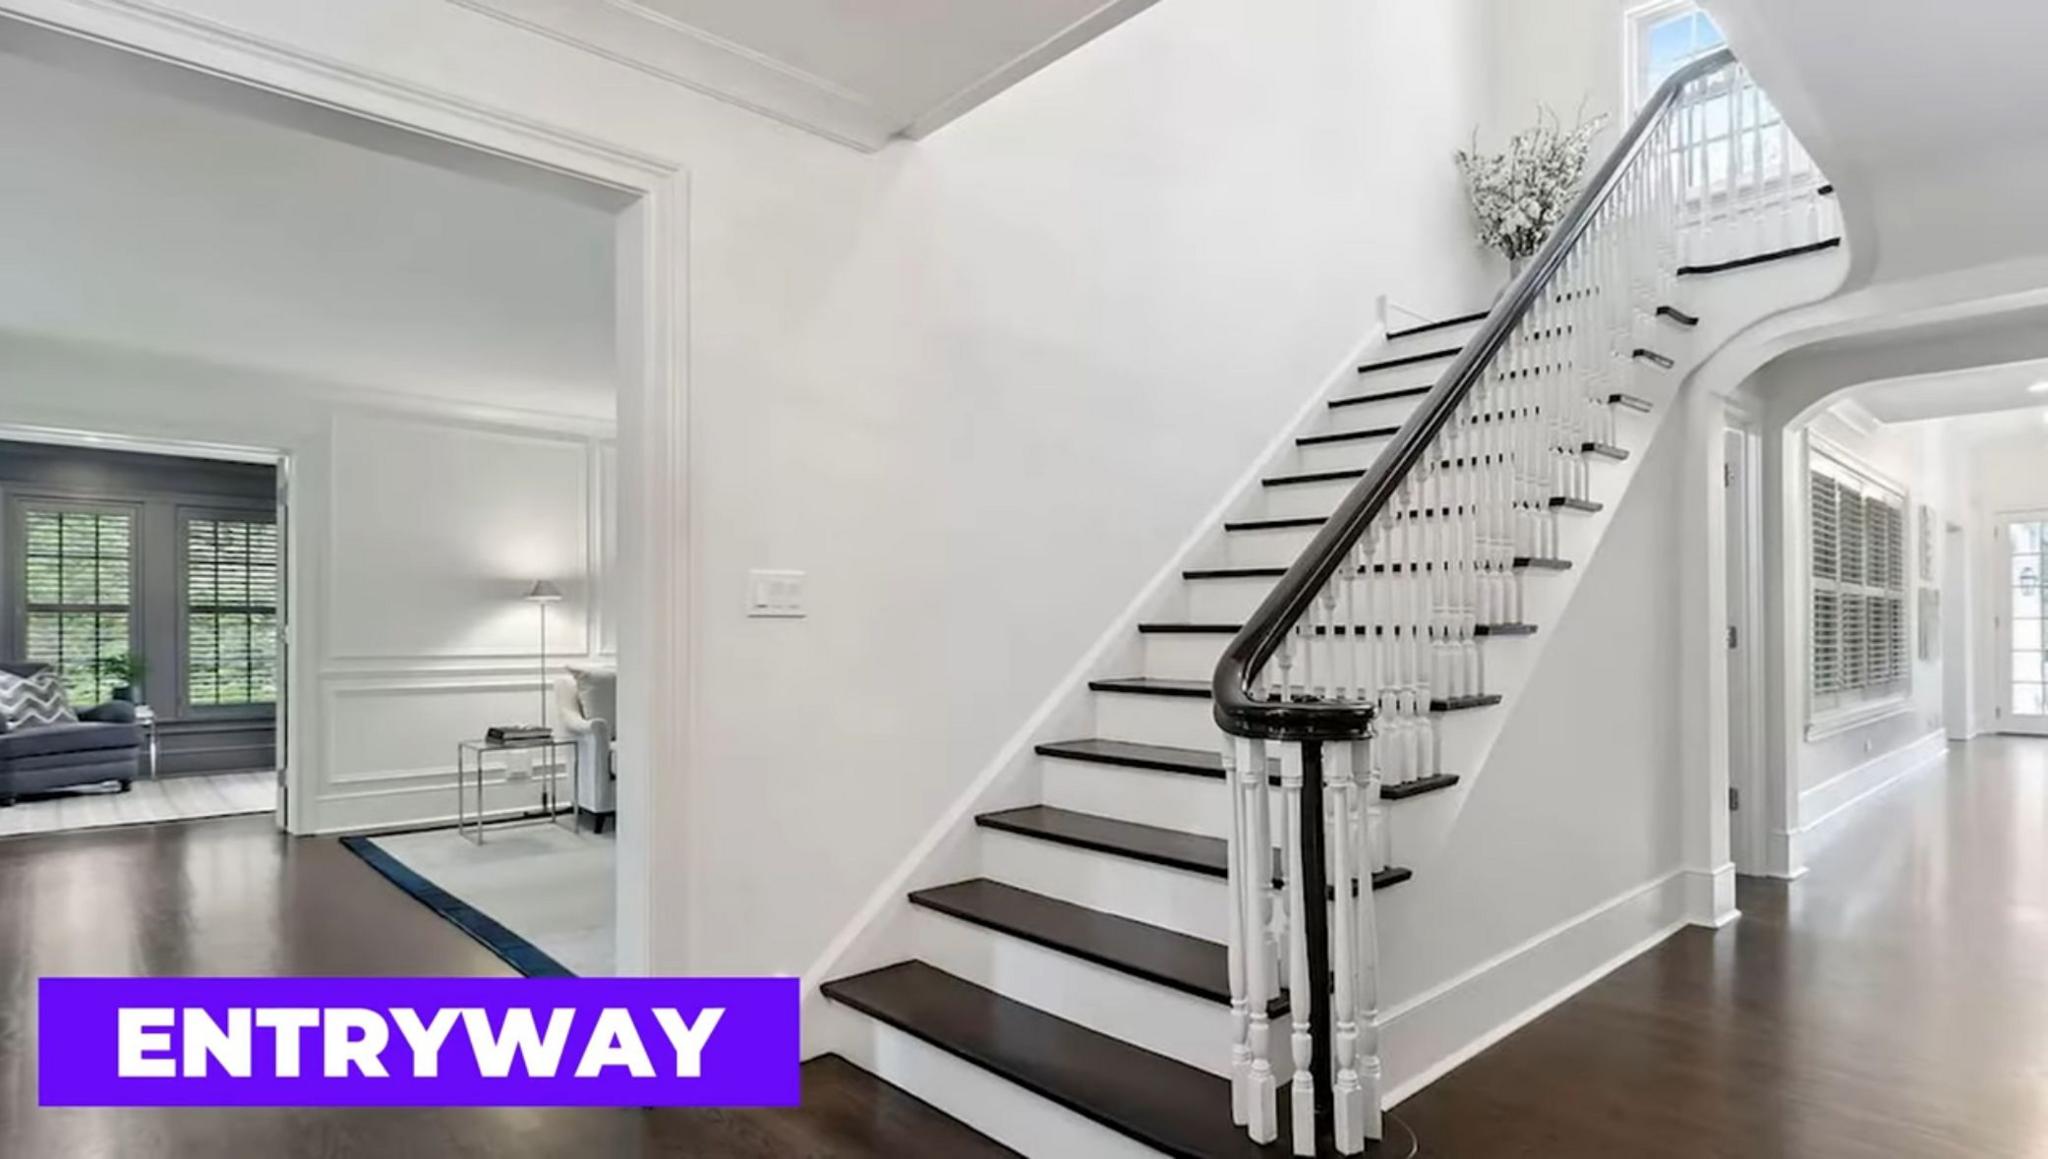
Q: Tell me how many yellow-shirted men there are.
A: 0